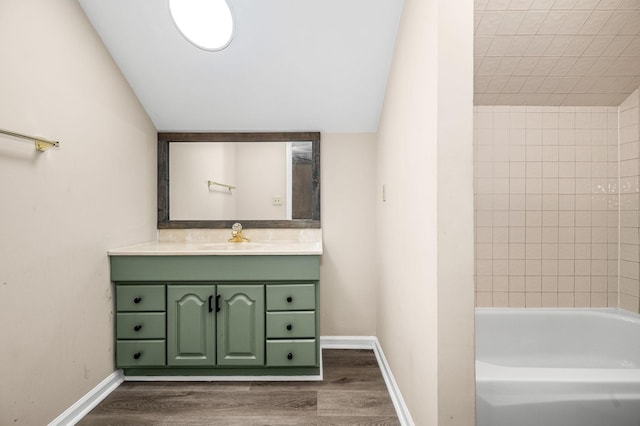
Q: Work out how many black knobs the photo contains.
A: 6